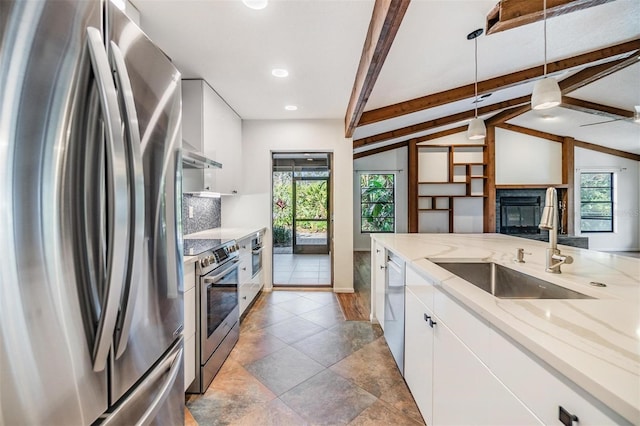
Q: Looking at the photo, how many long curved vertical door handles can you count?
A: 2